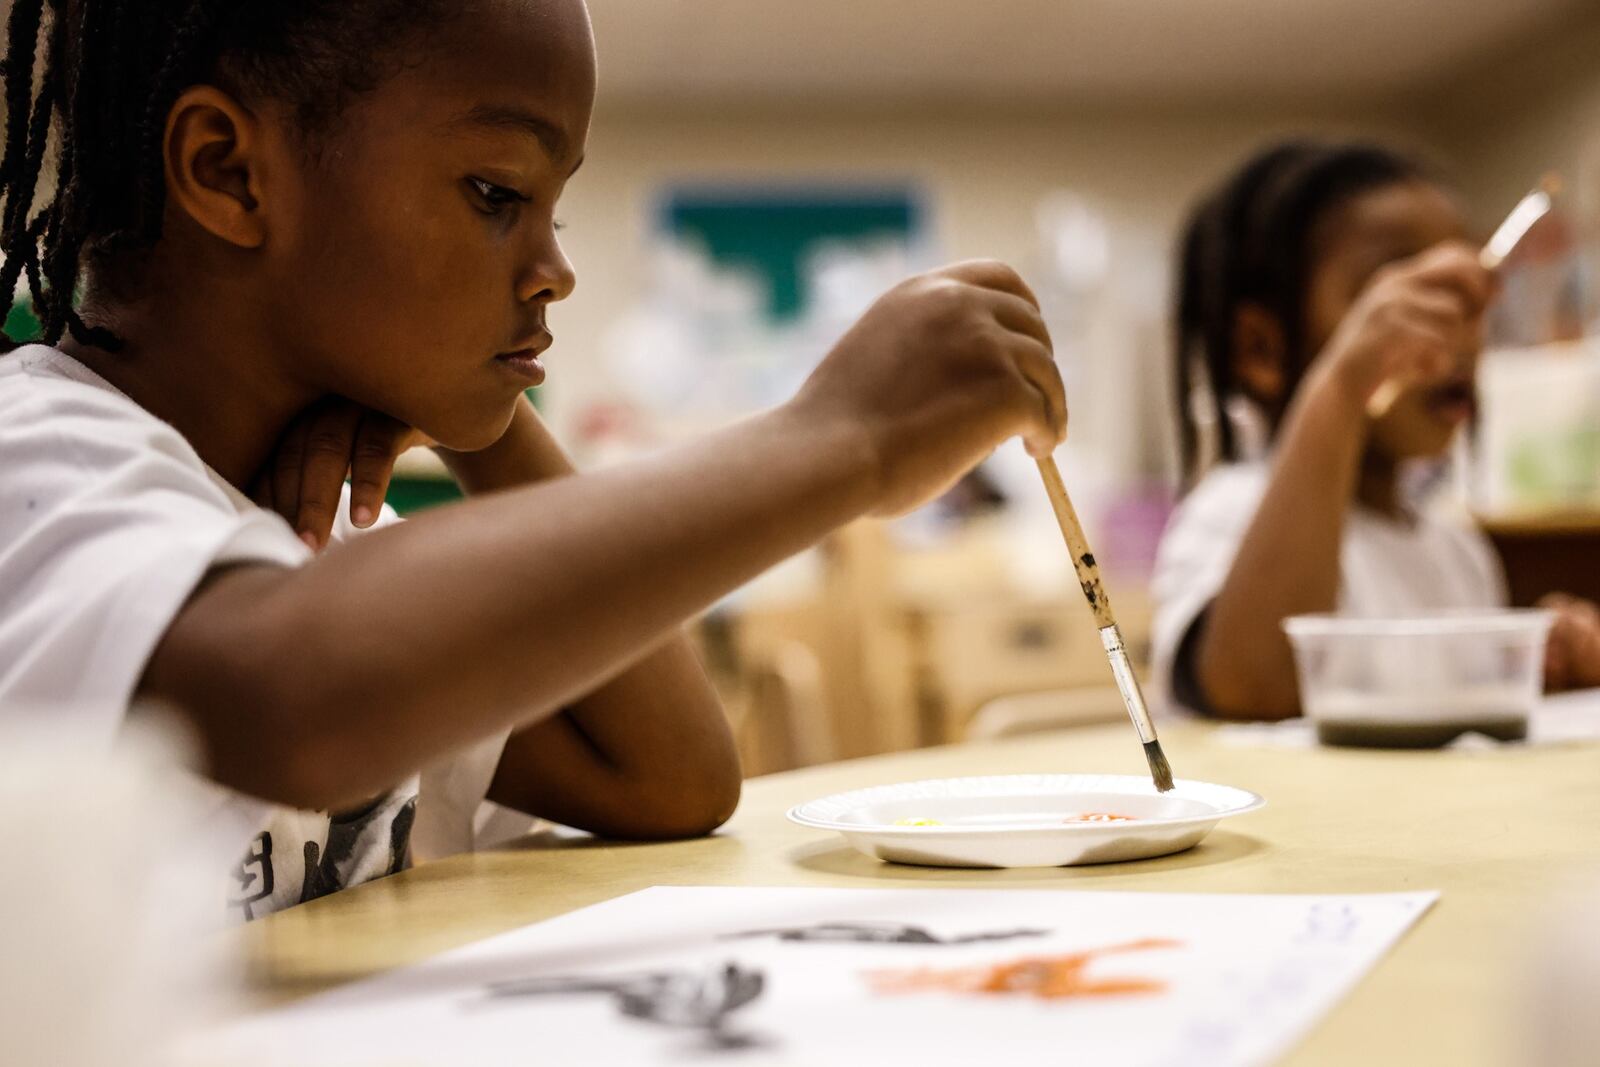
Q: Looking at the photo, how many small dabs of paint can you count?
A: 2